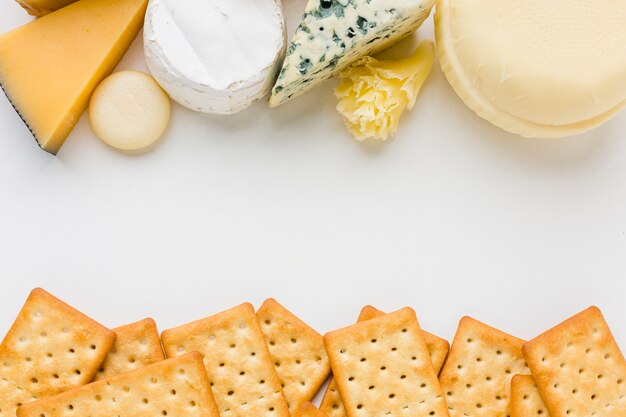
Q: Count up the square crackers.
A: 11